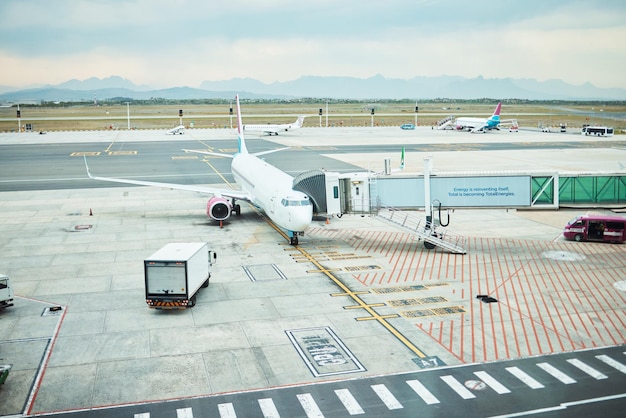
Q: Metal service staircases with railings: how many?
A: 1